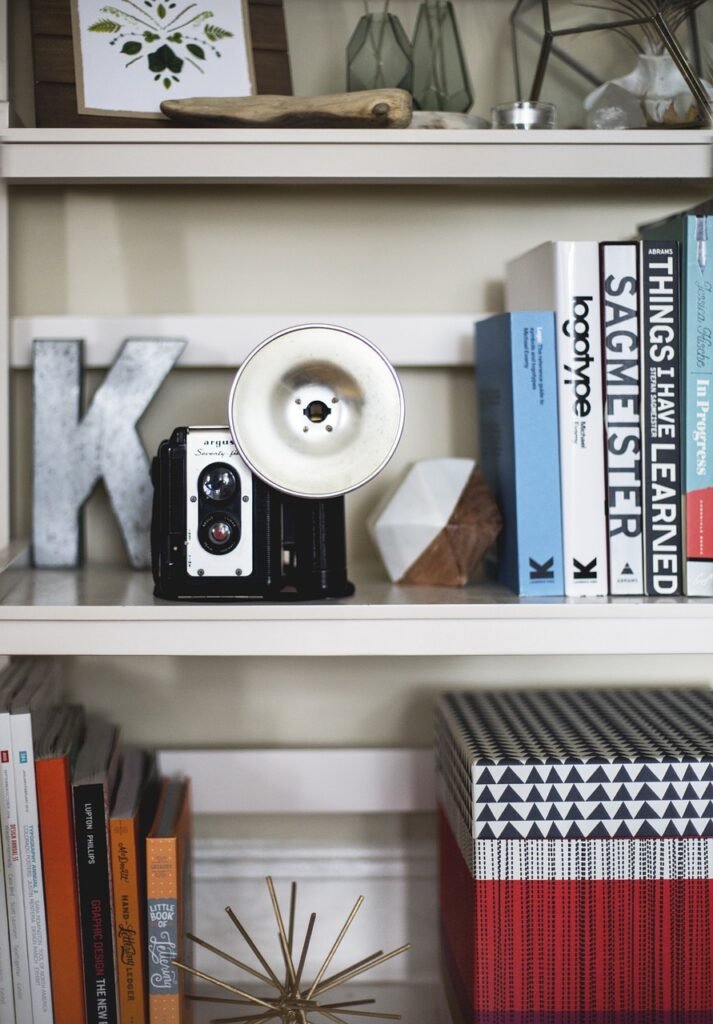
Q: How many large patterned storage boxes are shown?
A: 1